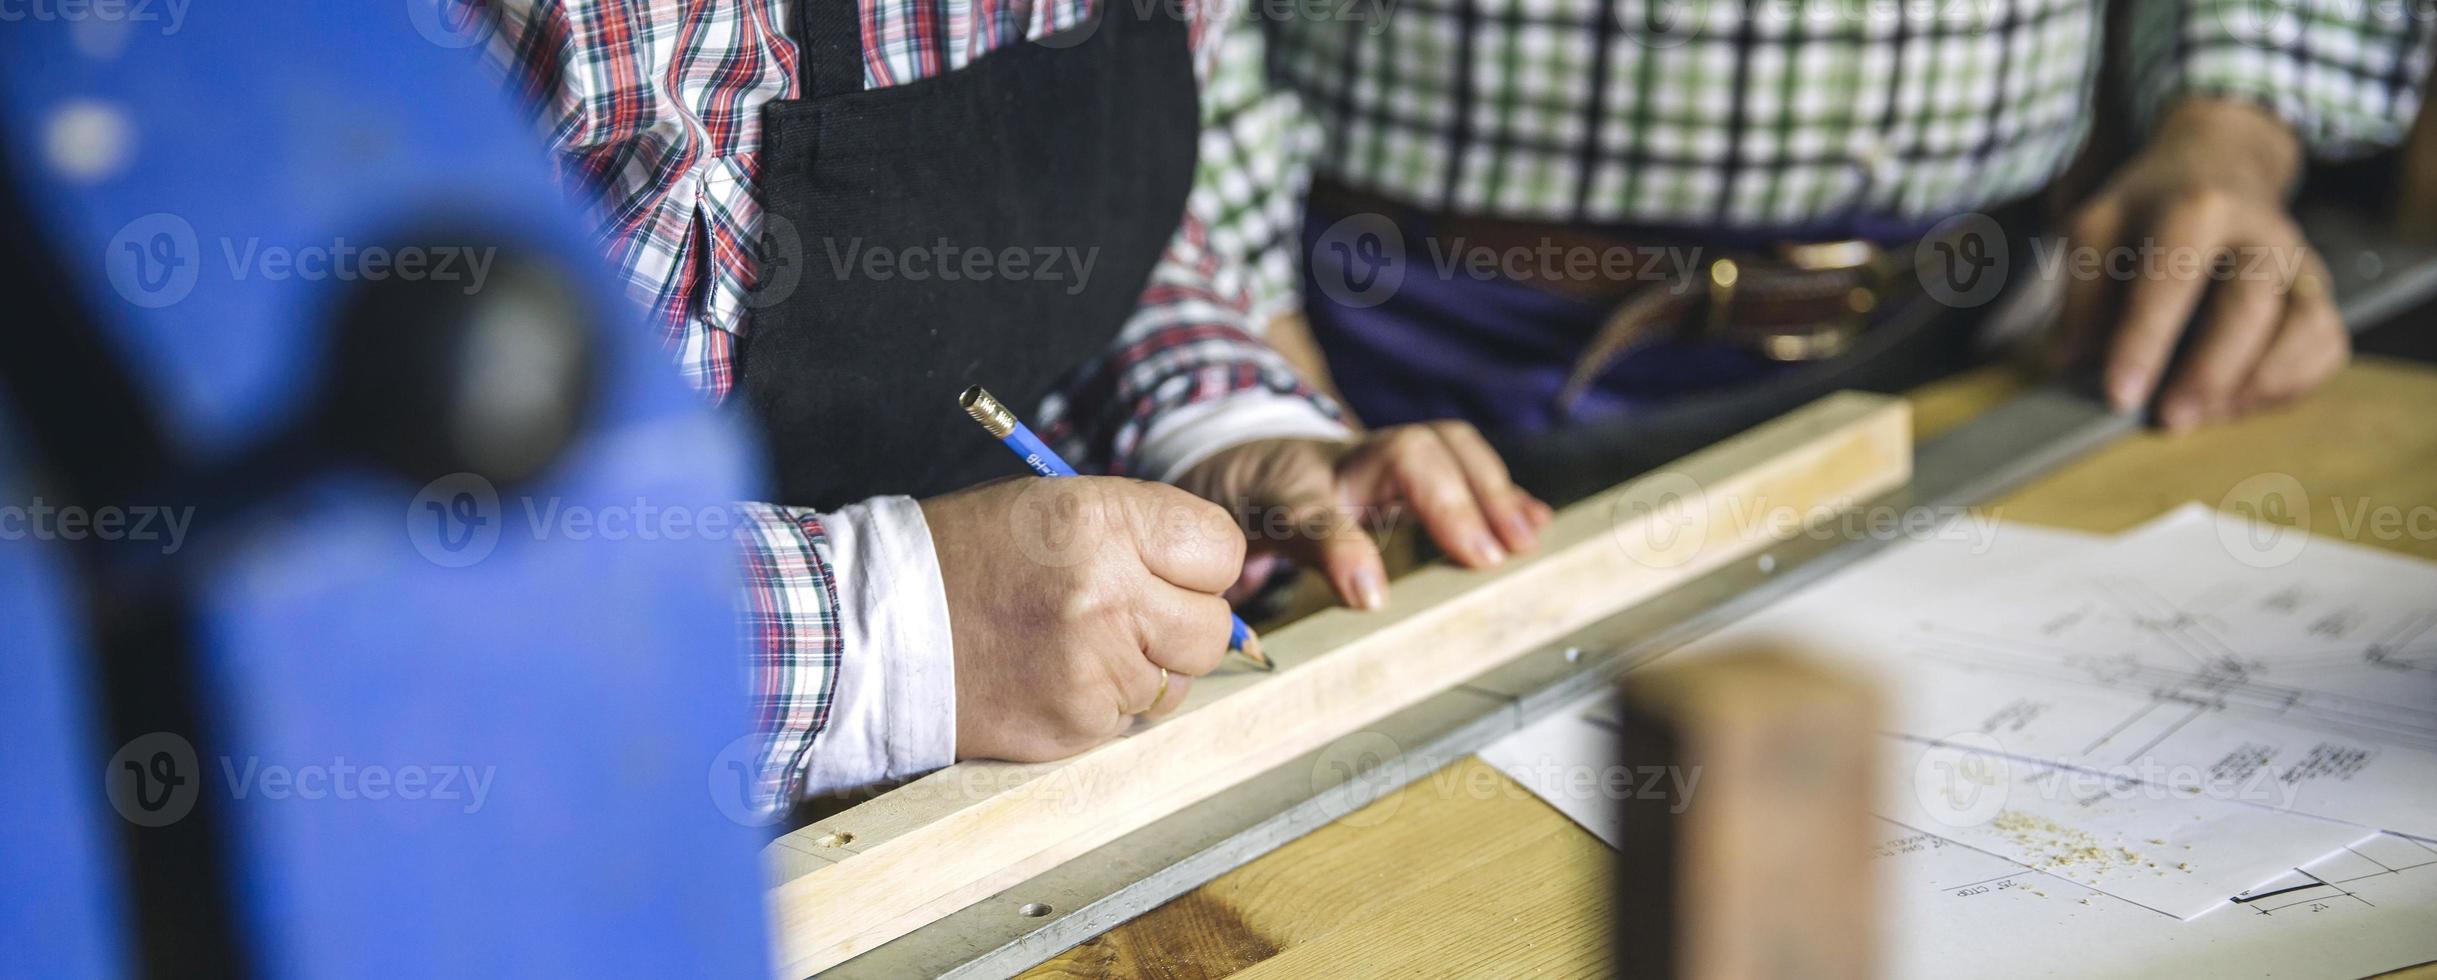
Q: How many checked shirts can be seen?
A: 2